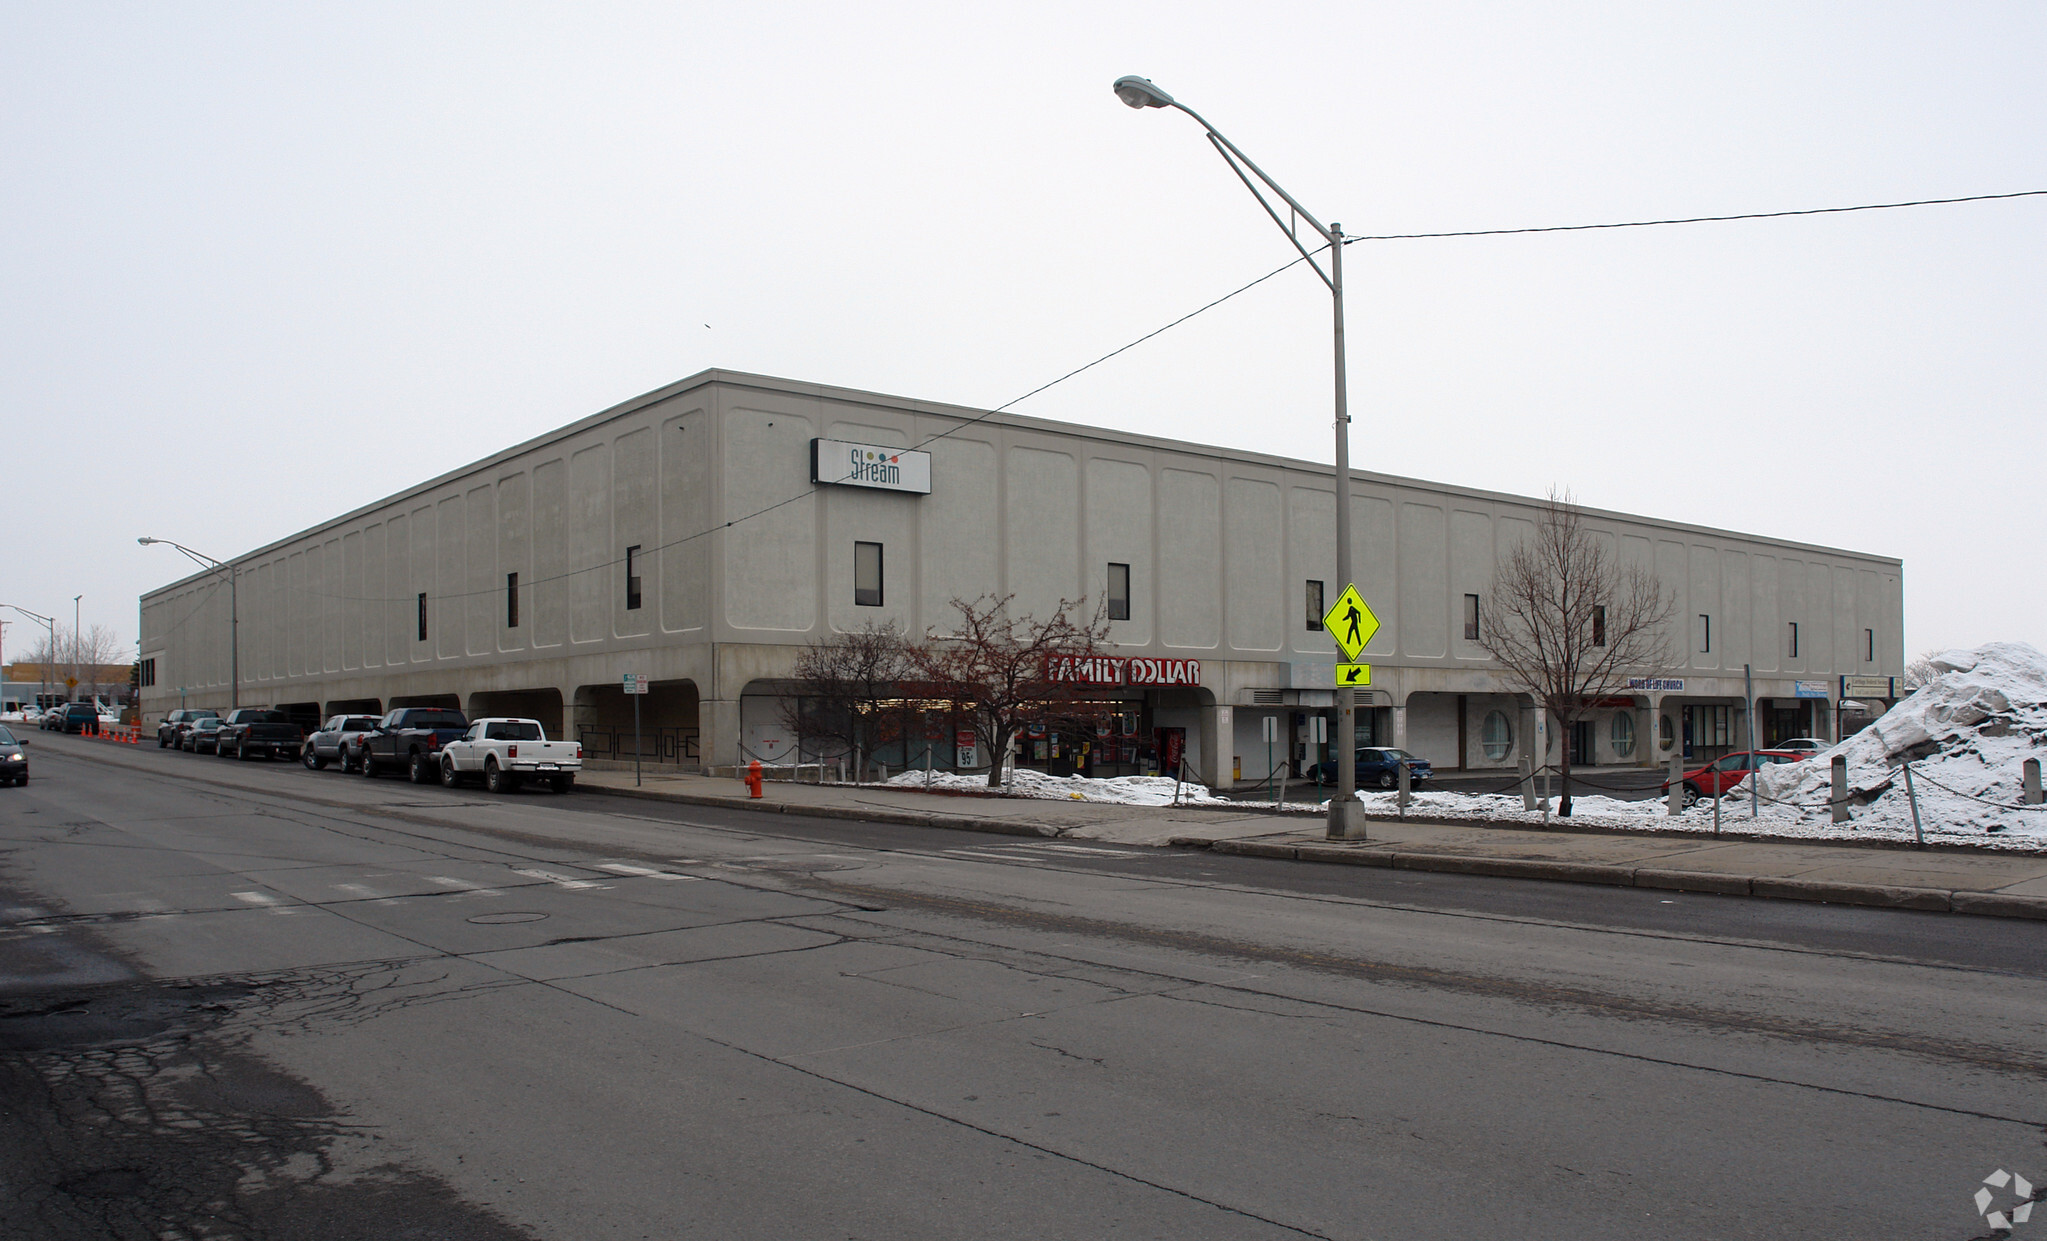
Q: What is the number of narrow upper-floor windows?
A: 11